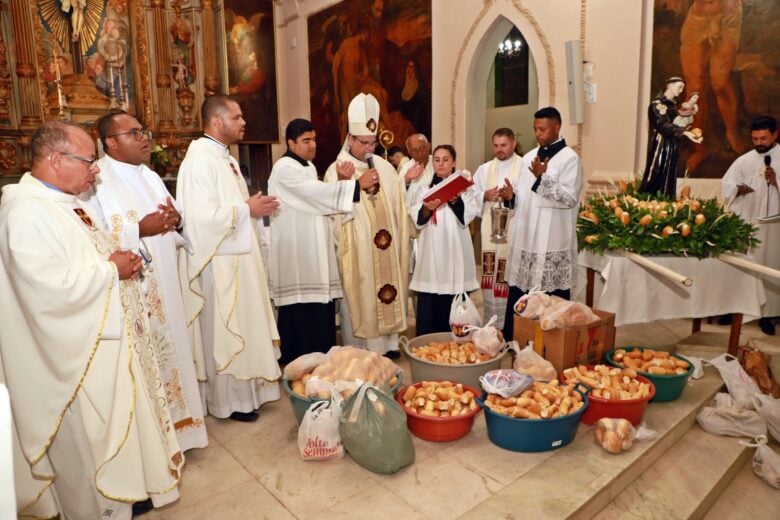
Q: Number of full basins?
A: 6